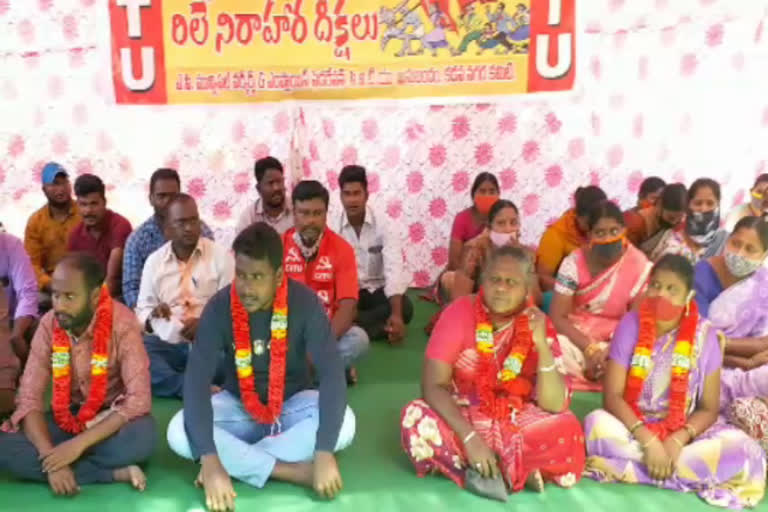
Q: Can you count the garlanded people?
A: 4